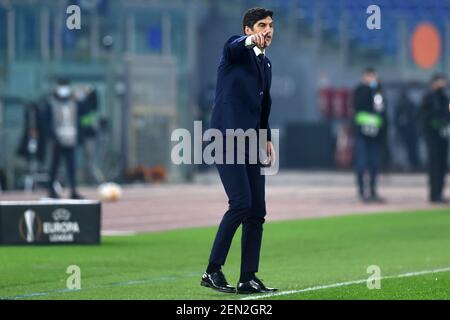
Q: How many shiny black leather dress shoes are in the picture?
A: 2